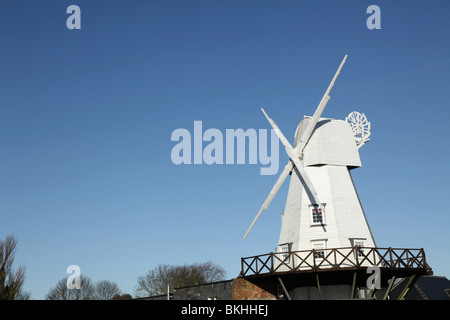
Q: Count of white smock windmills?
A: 1